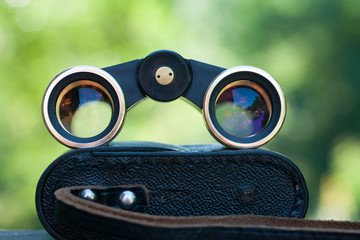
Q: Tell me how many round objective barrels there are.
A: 2